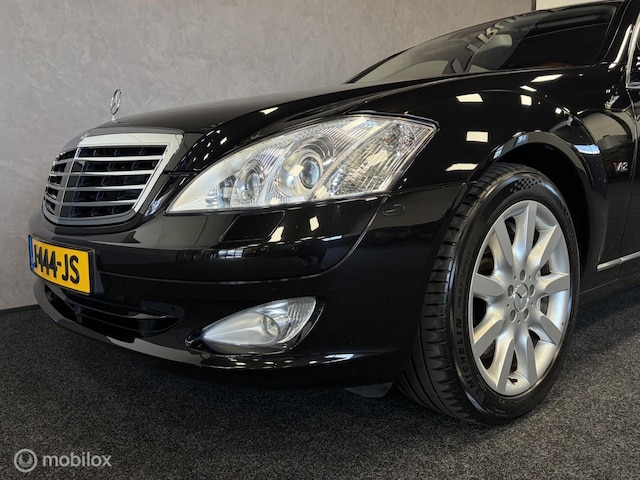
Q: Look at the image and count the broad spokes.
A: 9